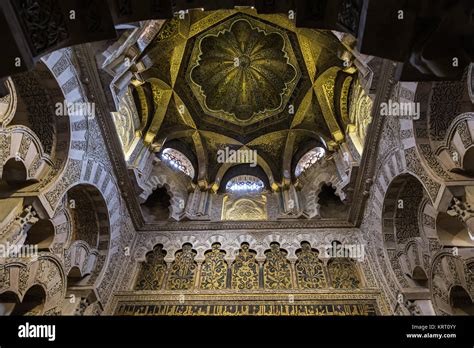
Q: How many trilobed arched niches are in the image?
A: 7